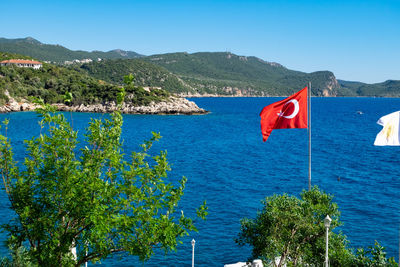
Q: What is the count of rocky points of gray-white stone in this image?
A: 1